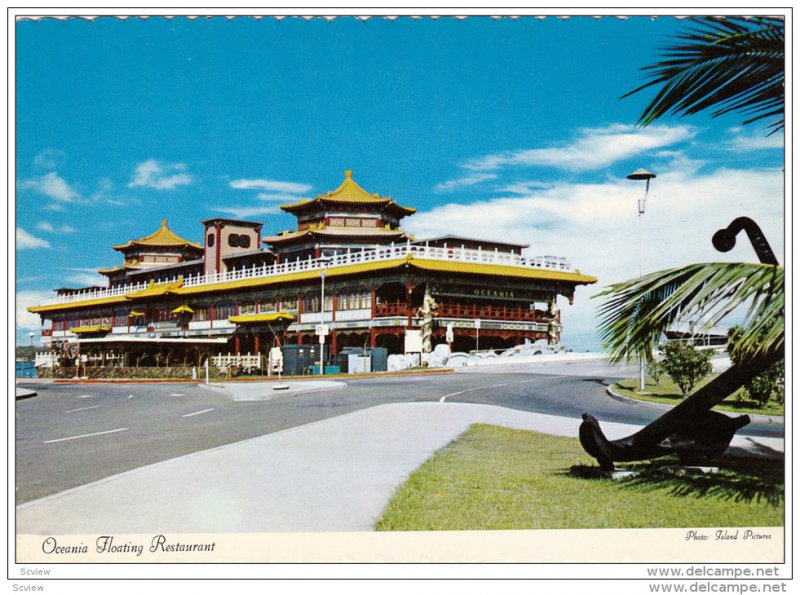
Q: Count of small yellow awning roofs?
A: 4